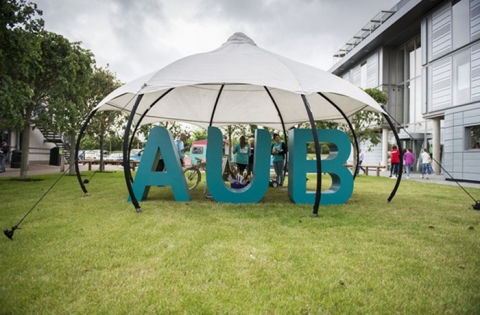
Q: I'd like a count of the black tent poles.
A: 8